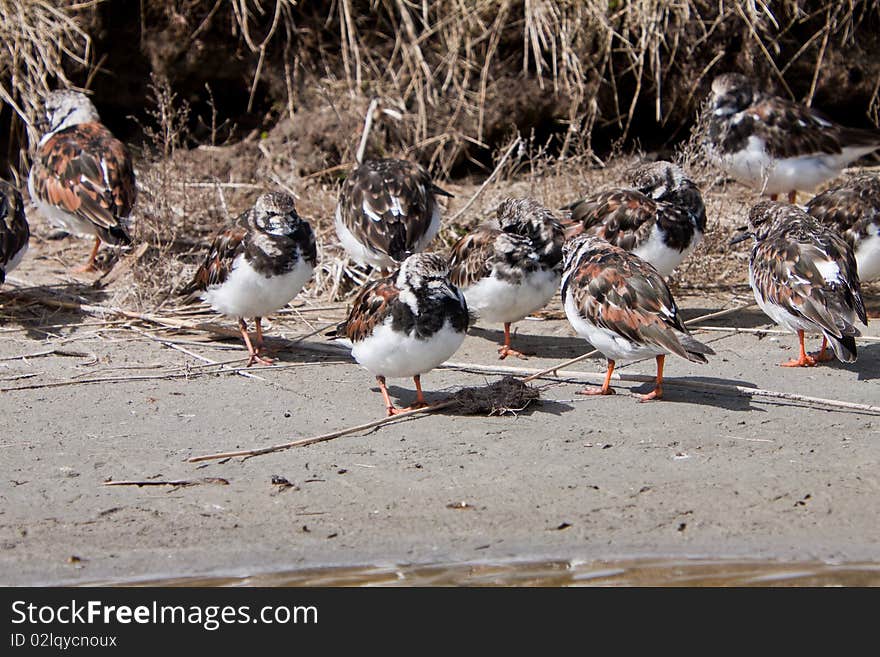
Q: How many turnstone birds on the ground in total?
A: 11